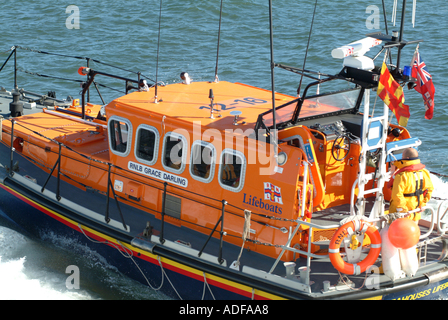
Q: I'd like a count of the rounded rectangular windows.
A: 5